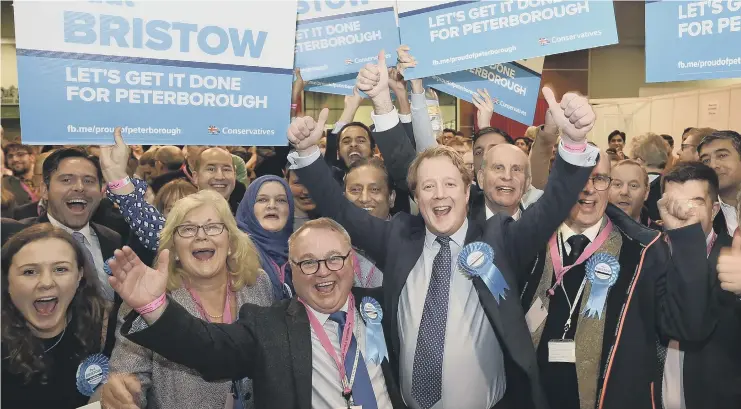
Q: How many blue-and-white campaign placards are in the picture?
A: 6